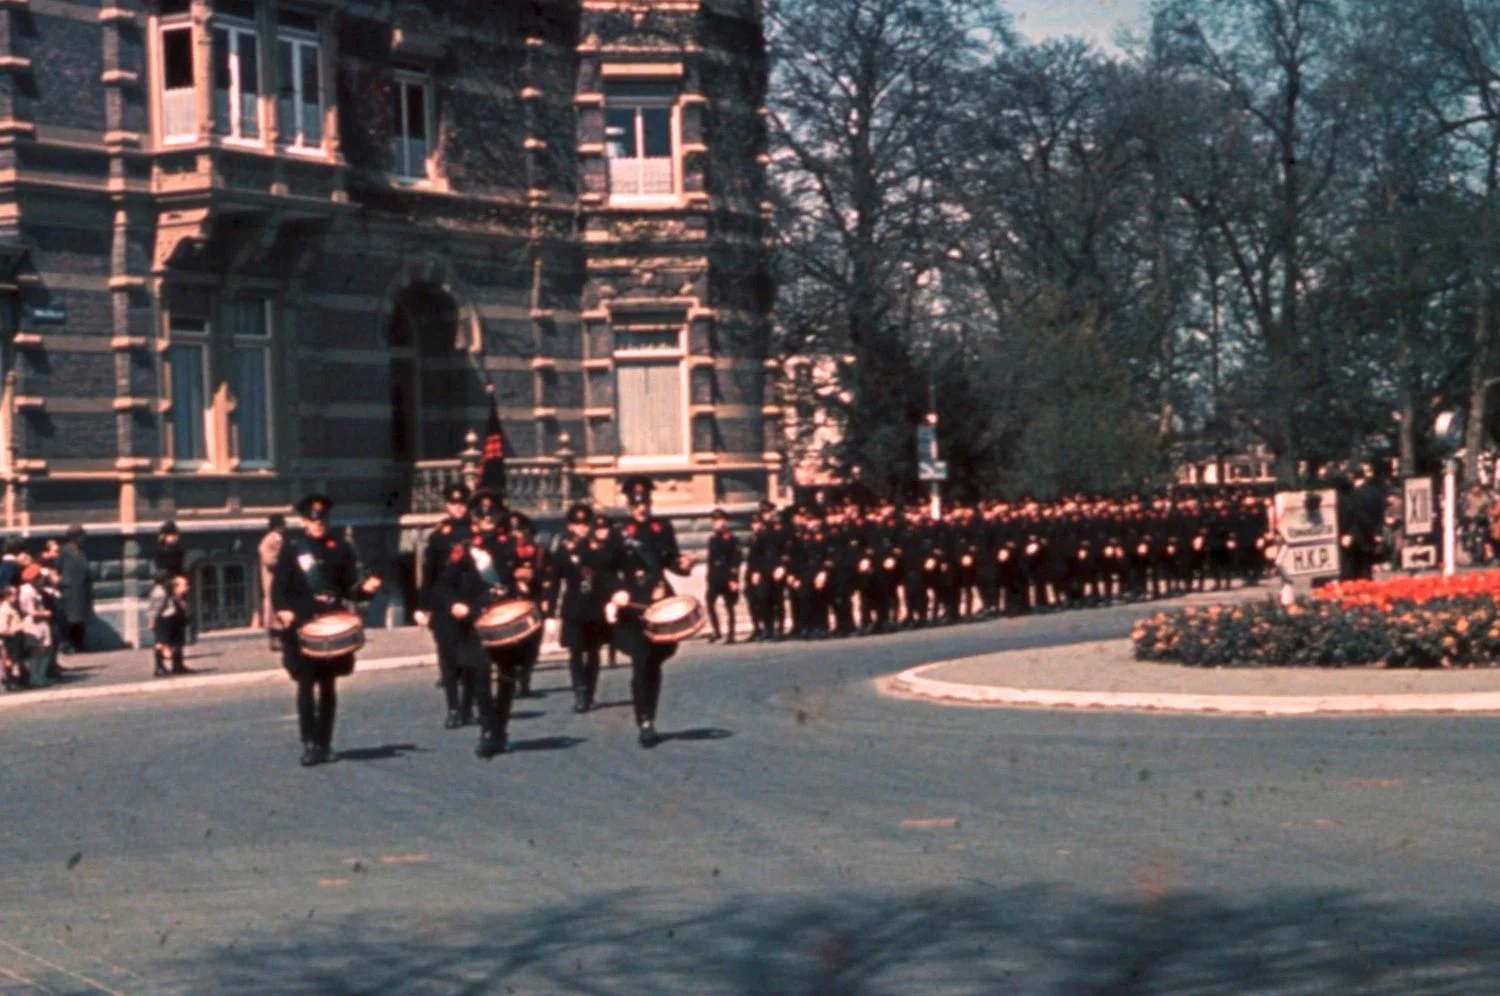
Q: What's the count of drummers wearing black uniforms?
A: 3